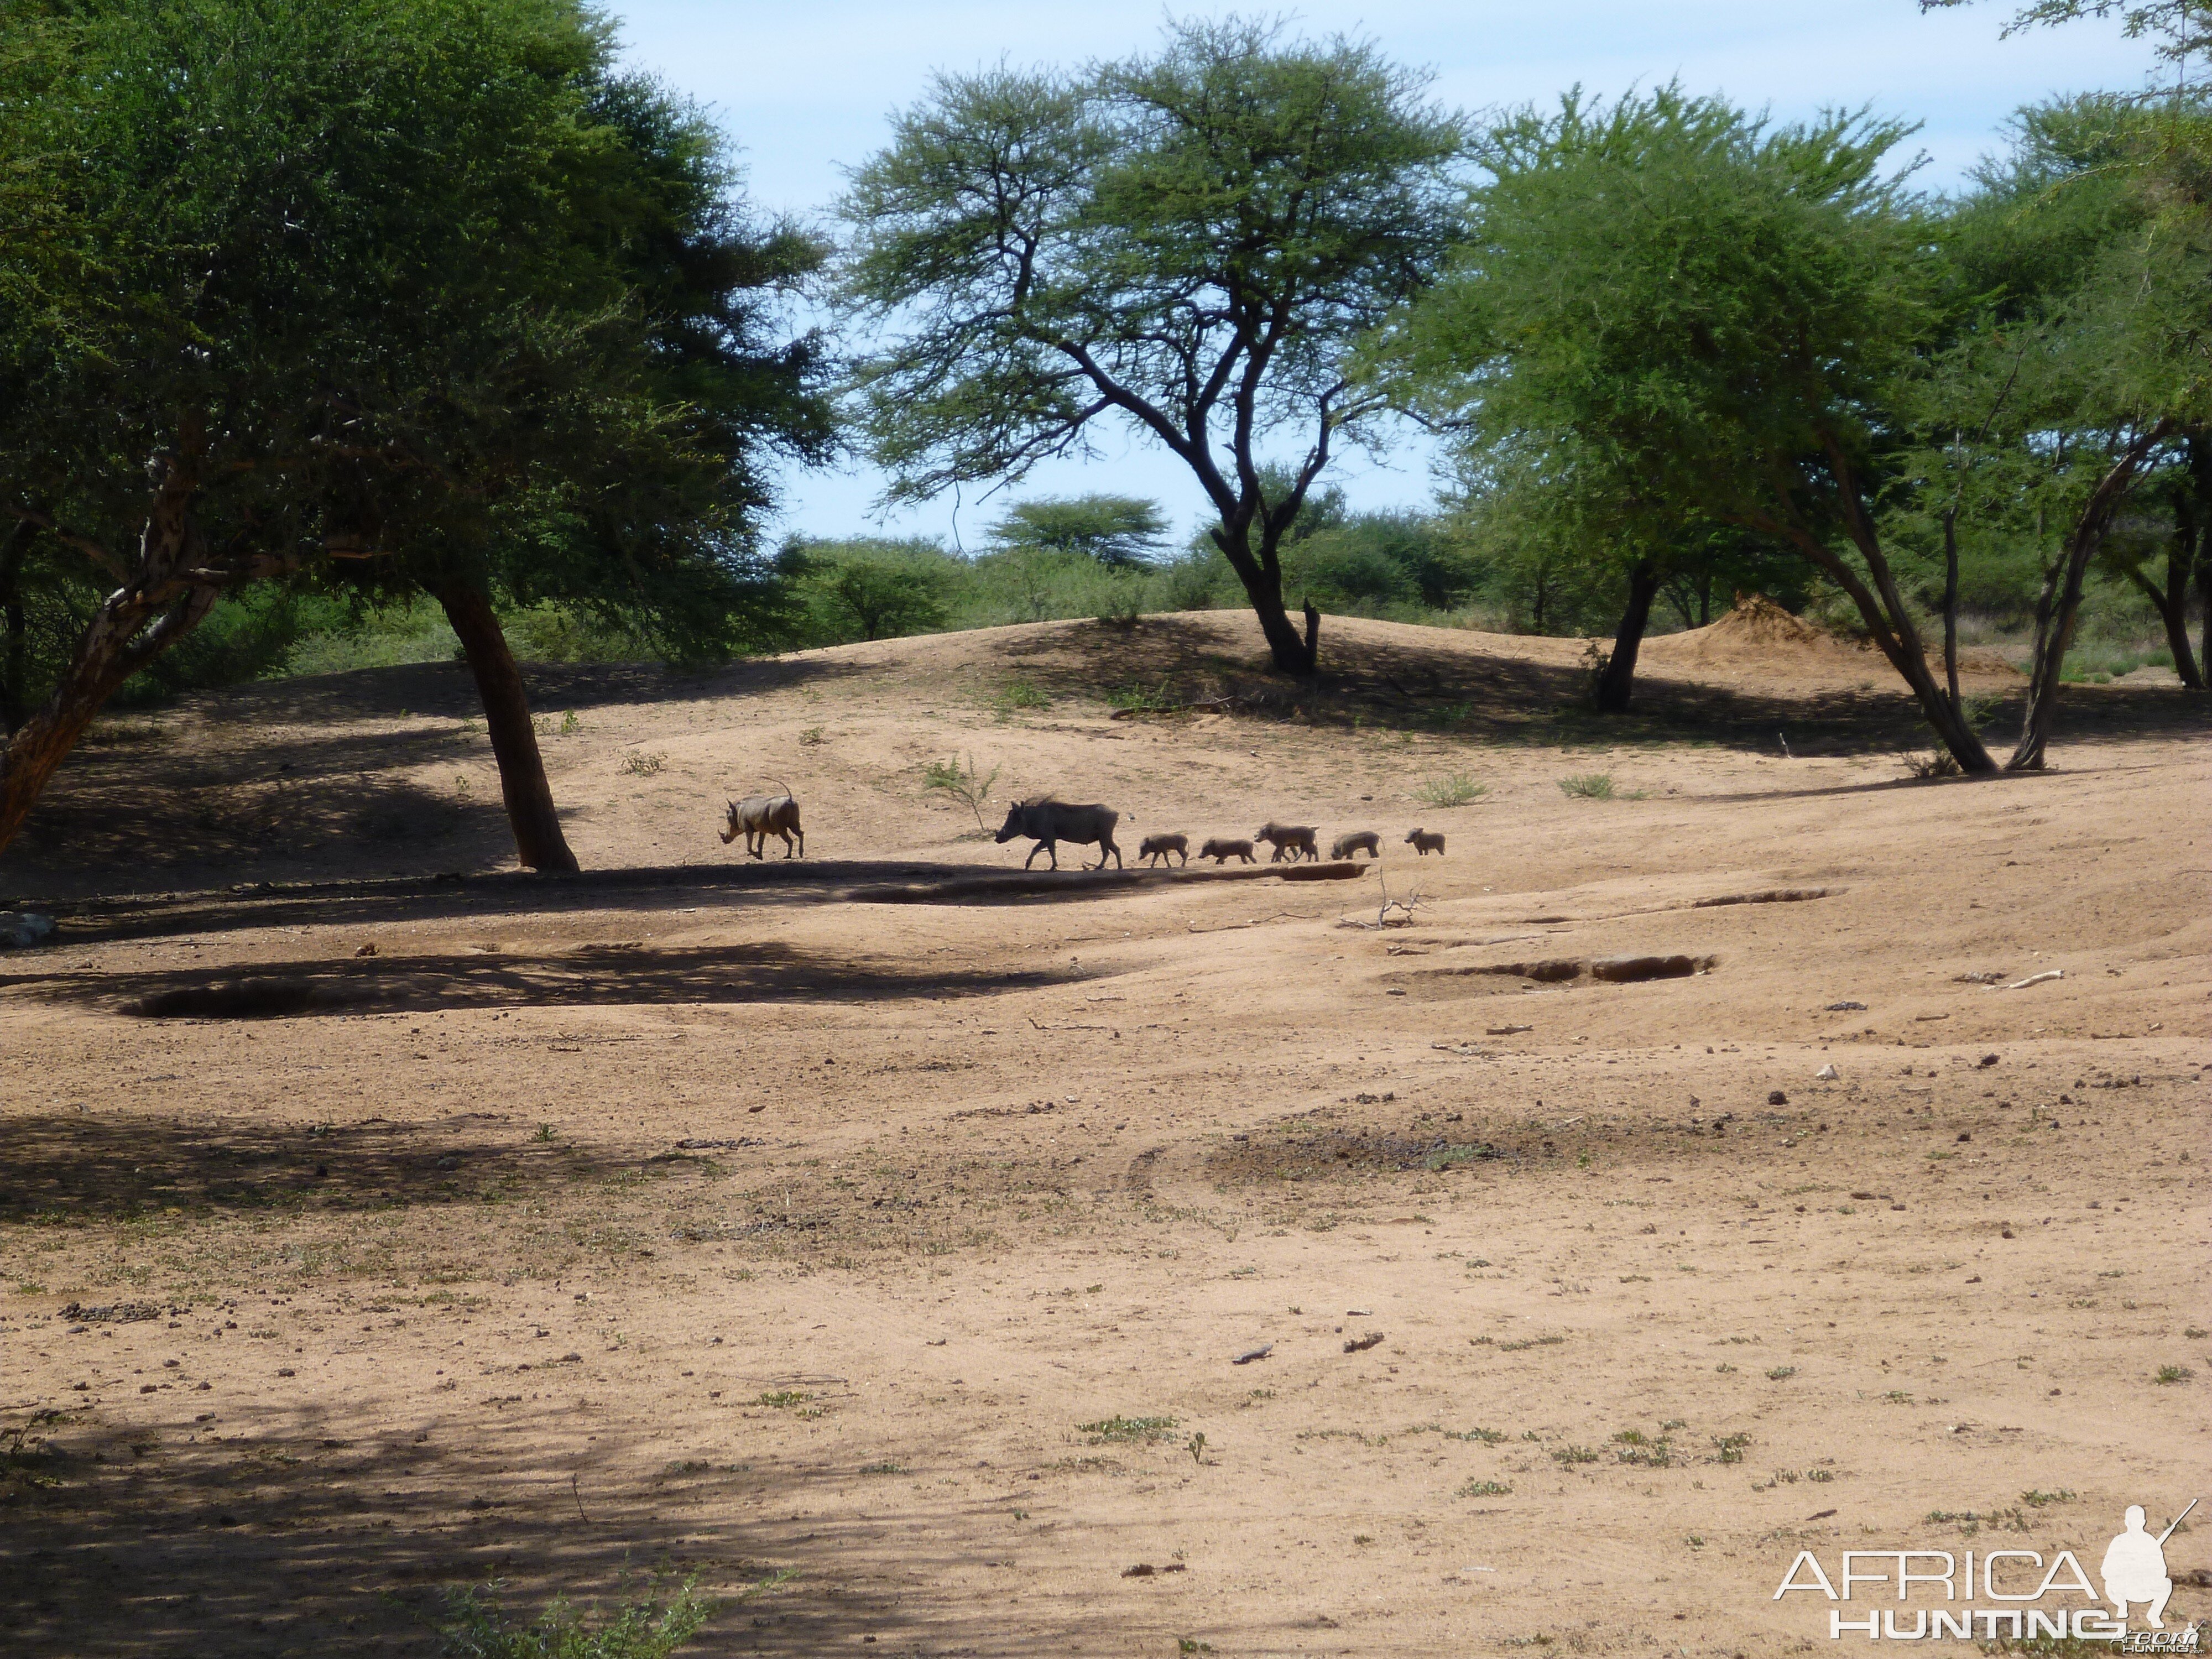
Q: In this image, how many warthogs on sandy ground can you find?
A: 7